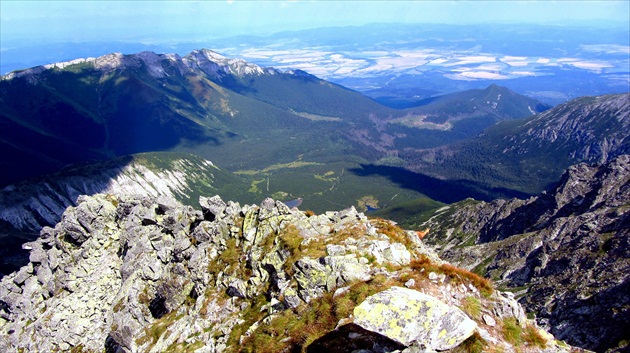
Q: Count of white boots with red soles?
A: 0